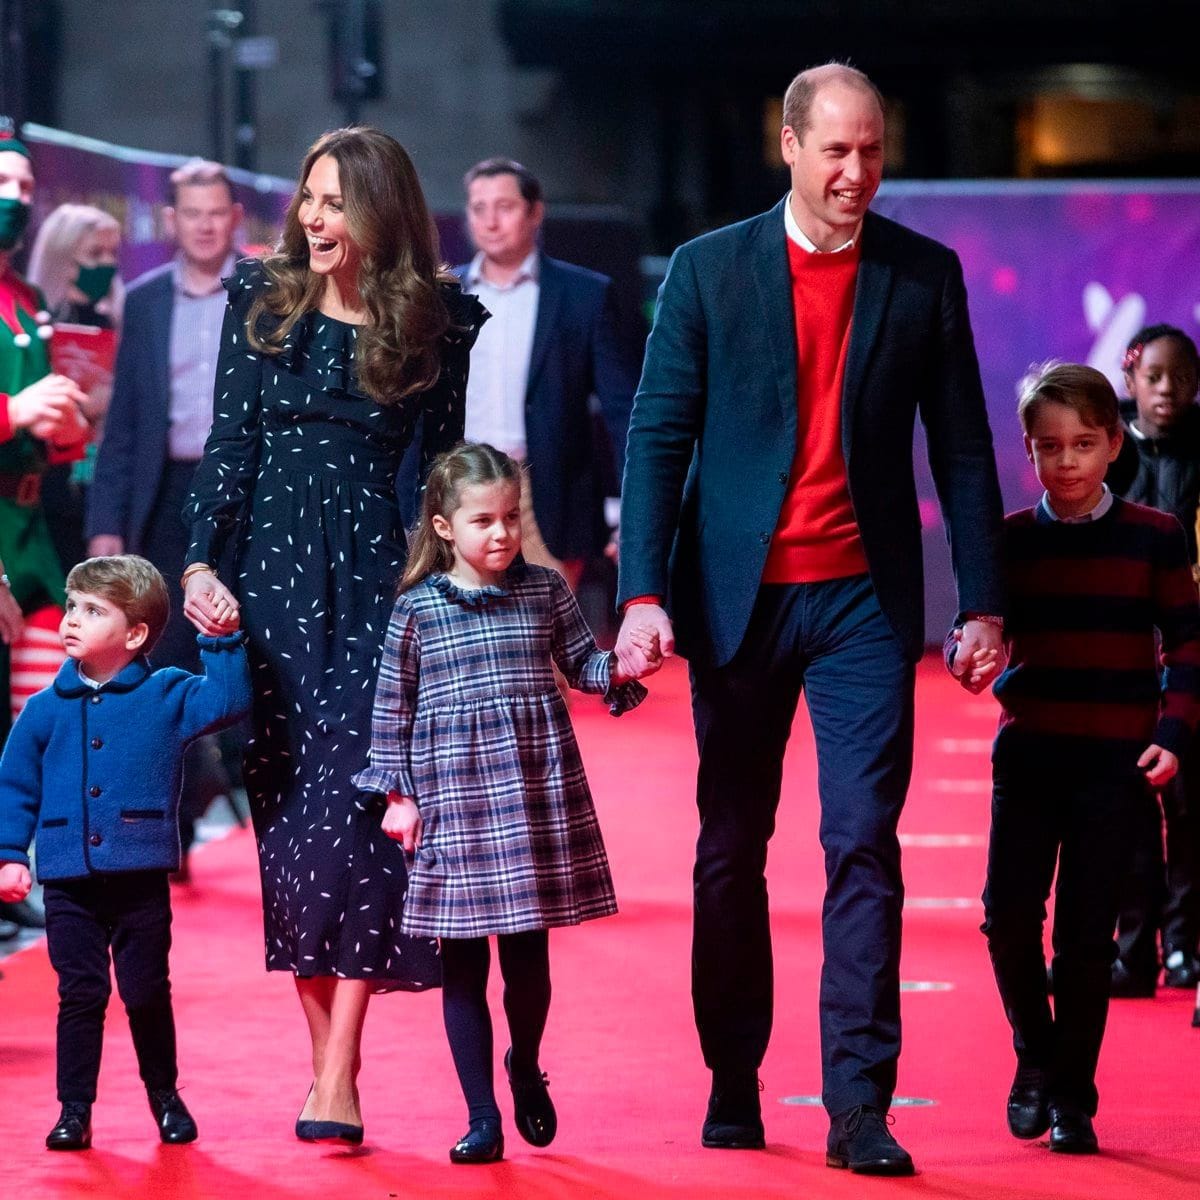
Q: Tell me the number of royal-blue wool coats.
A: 1